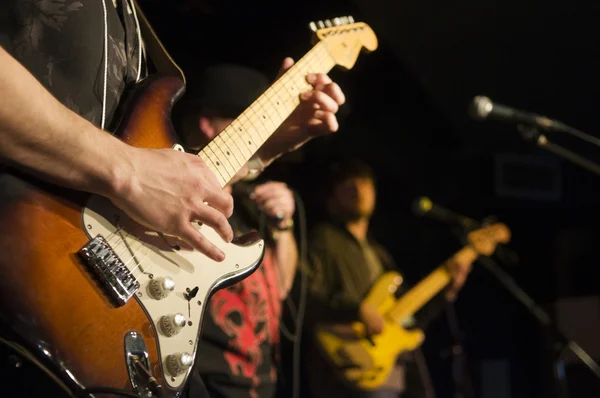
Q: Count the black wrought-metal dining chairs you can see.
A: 0